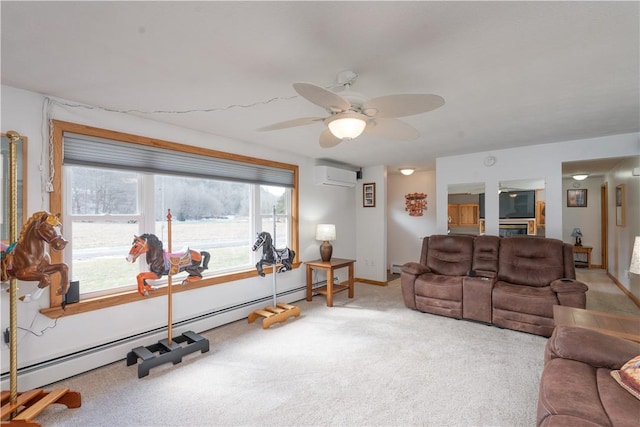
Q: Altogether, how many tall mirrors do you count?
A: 2